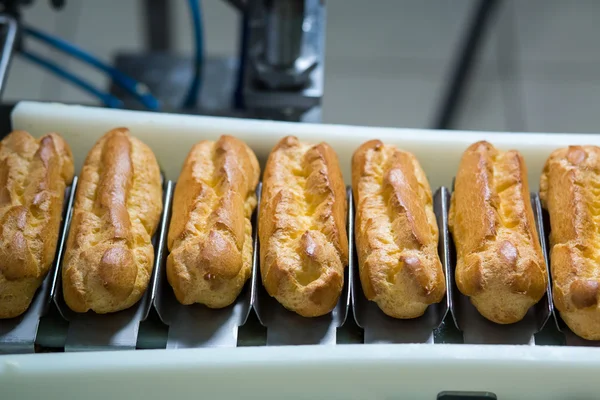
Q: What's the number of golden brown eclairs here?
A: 7